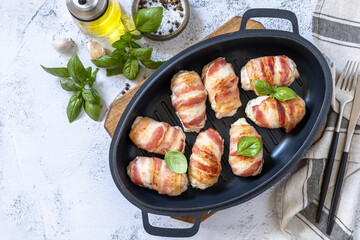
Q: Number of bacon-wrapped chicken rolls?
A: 8